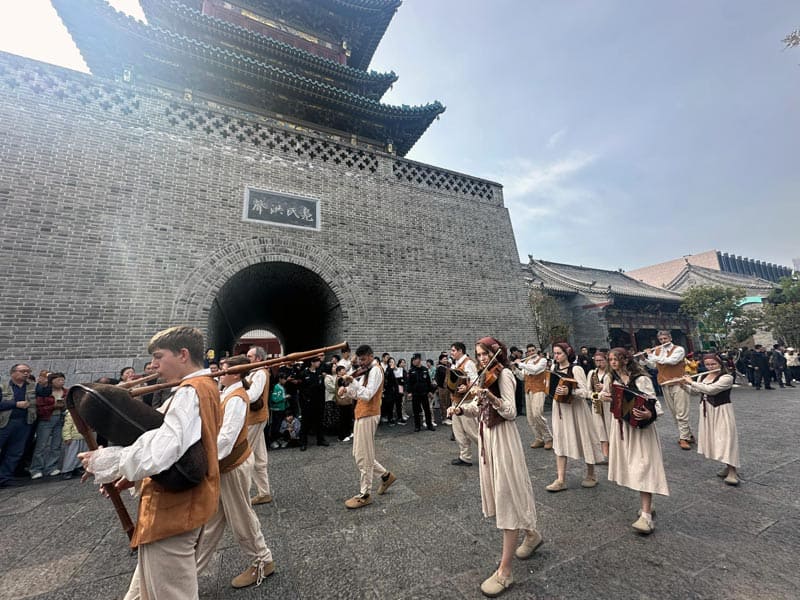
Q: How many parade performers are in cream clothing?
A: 12